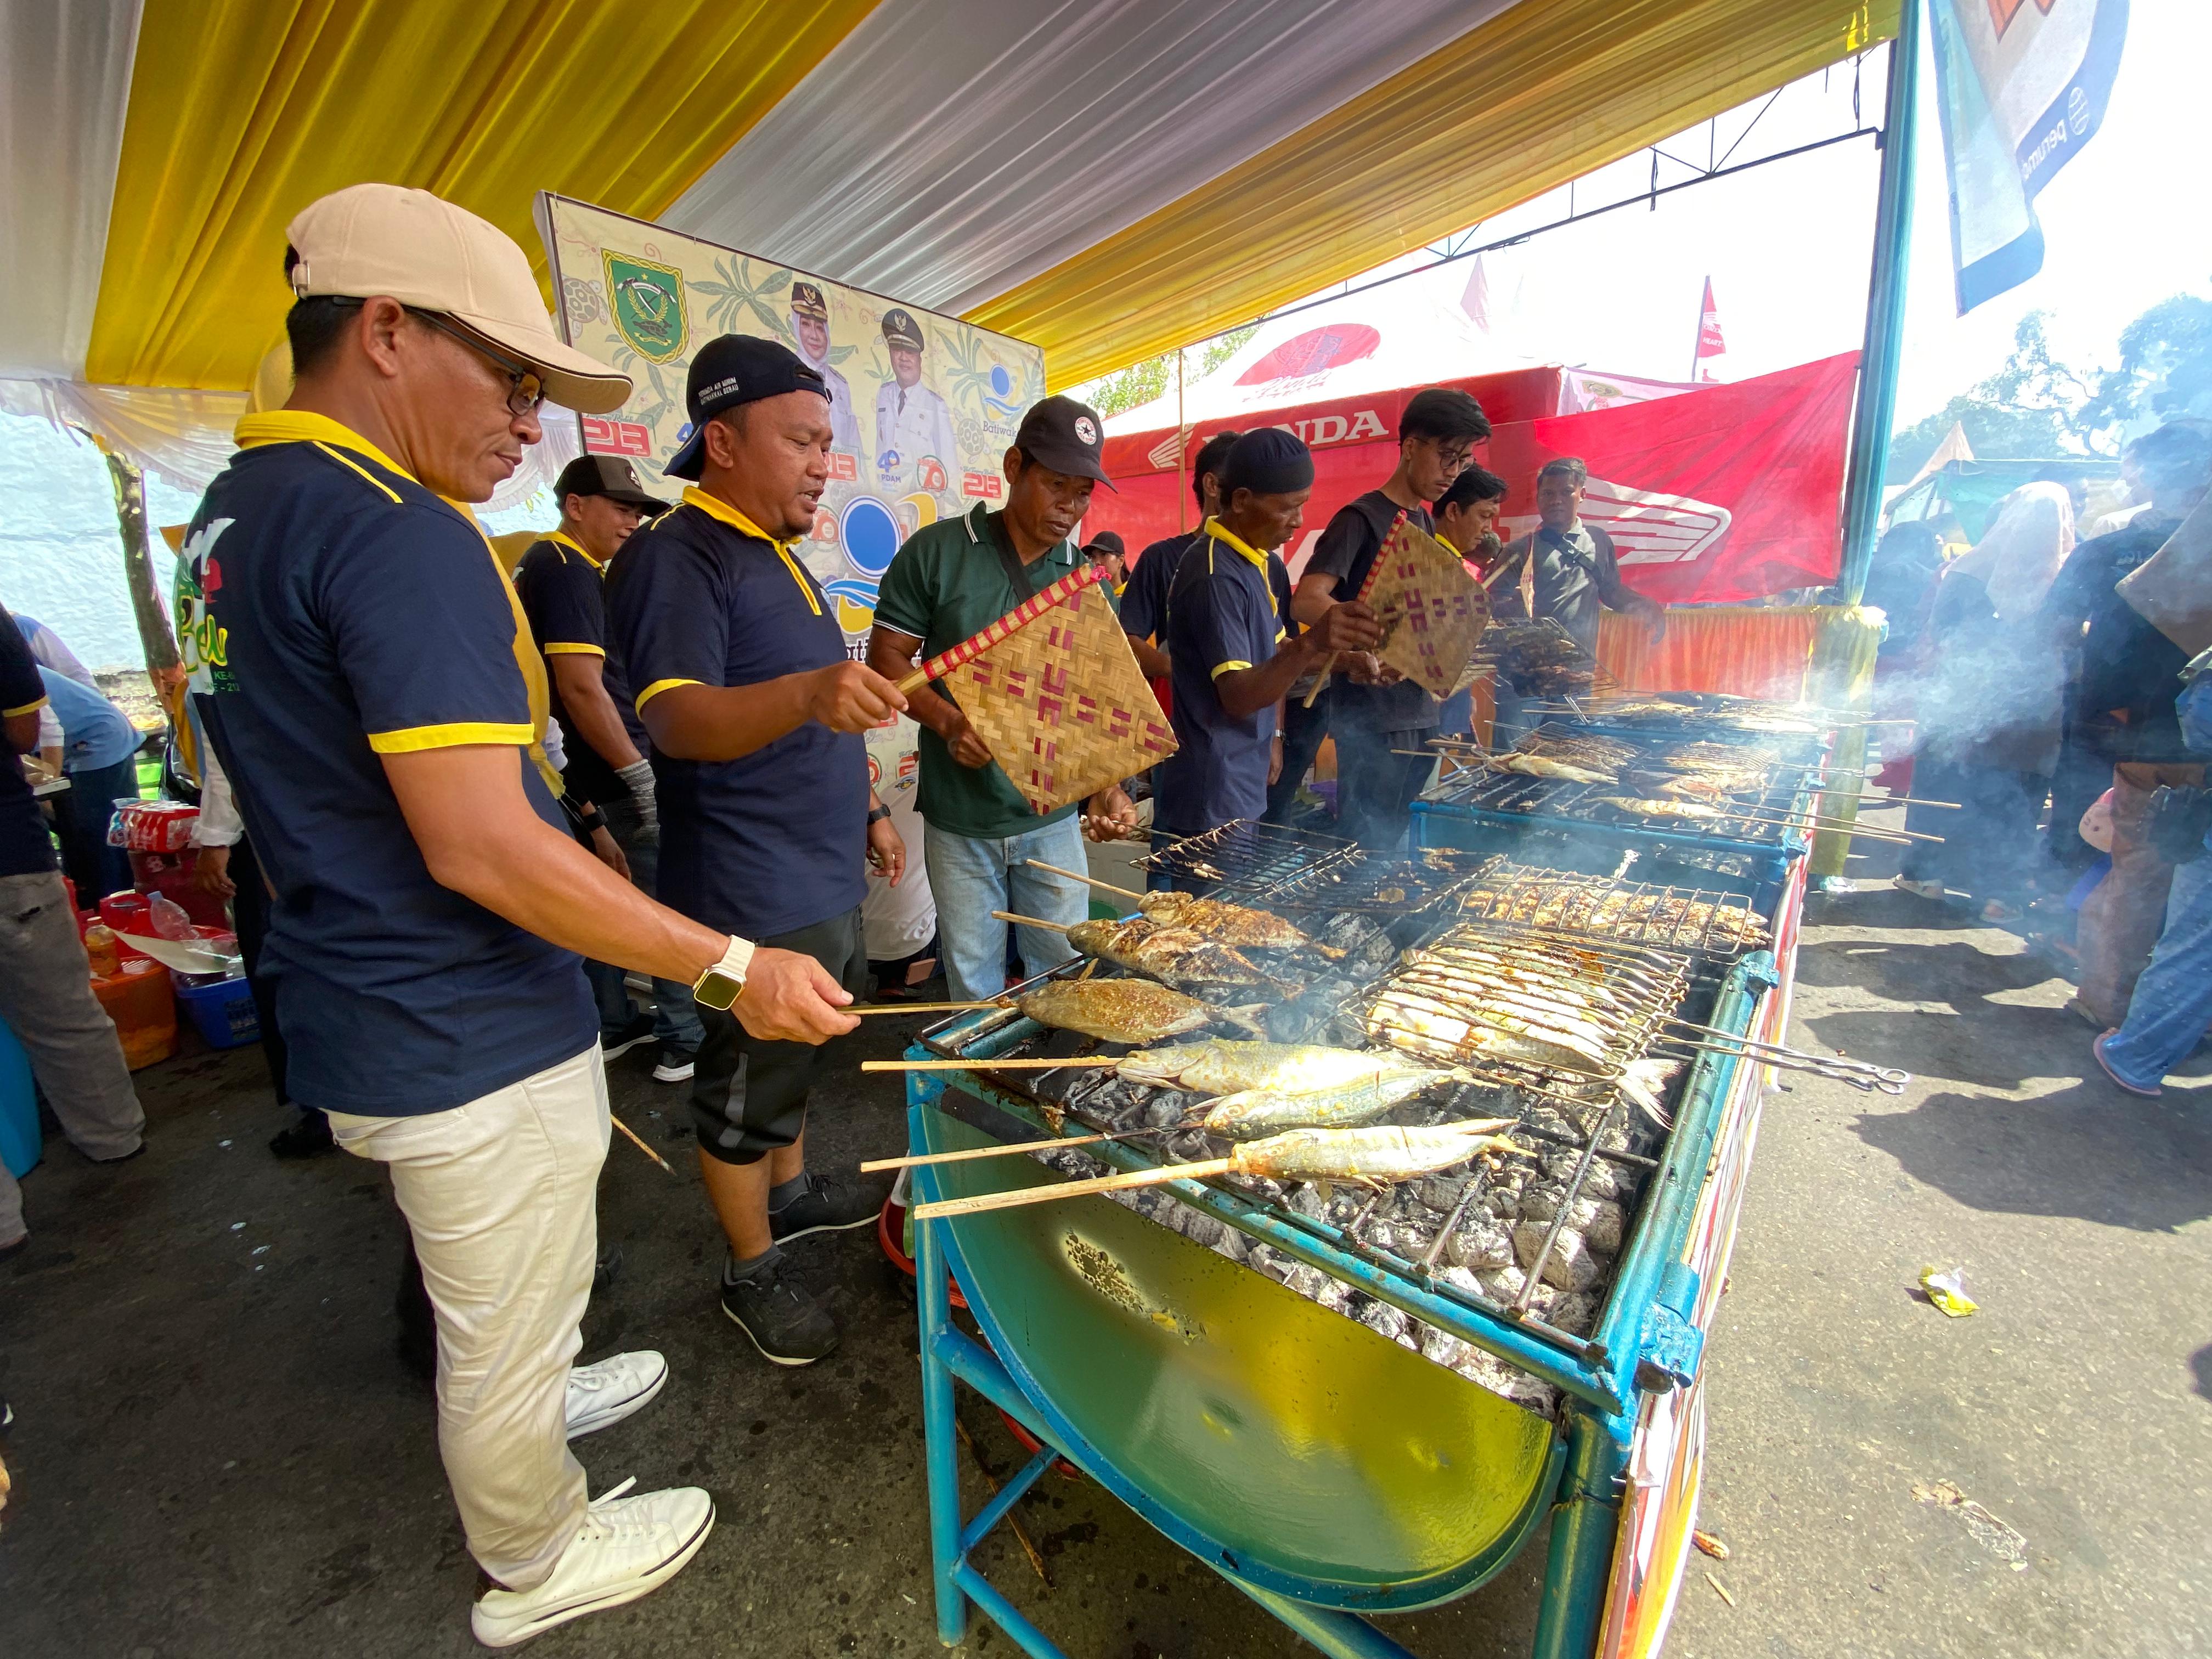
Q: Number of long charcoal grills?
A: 3